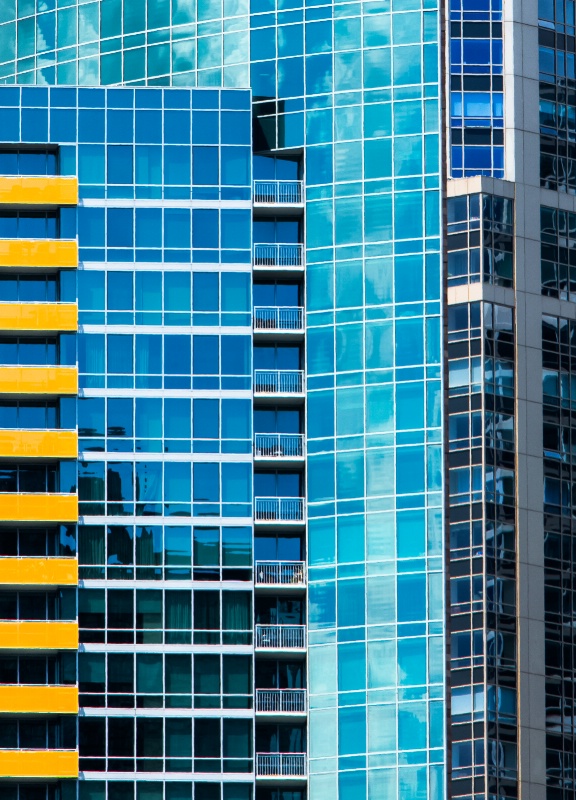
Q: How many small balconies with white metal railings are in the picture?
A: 10